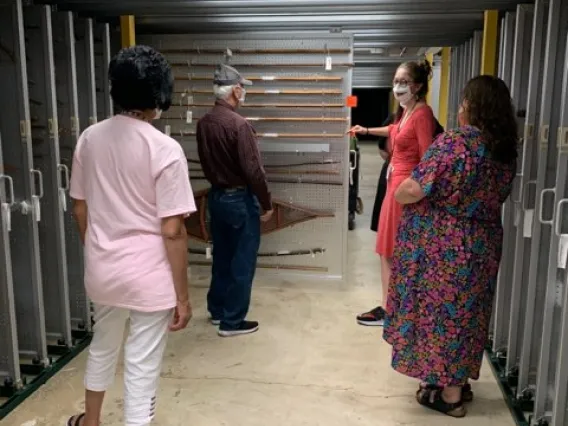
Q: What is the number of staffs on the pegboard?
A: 12